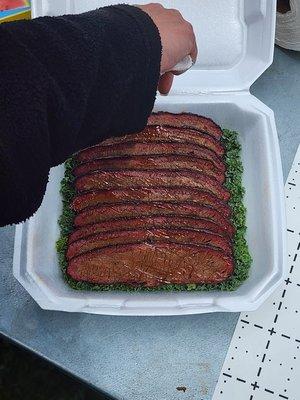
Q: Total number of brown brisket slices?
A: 10